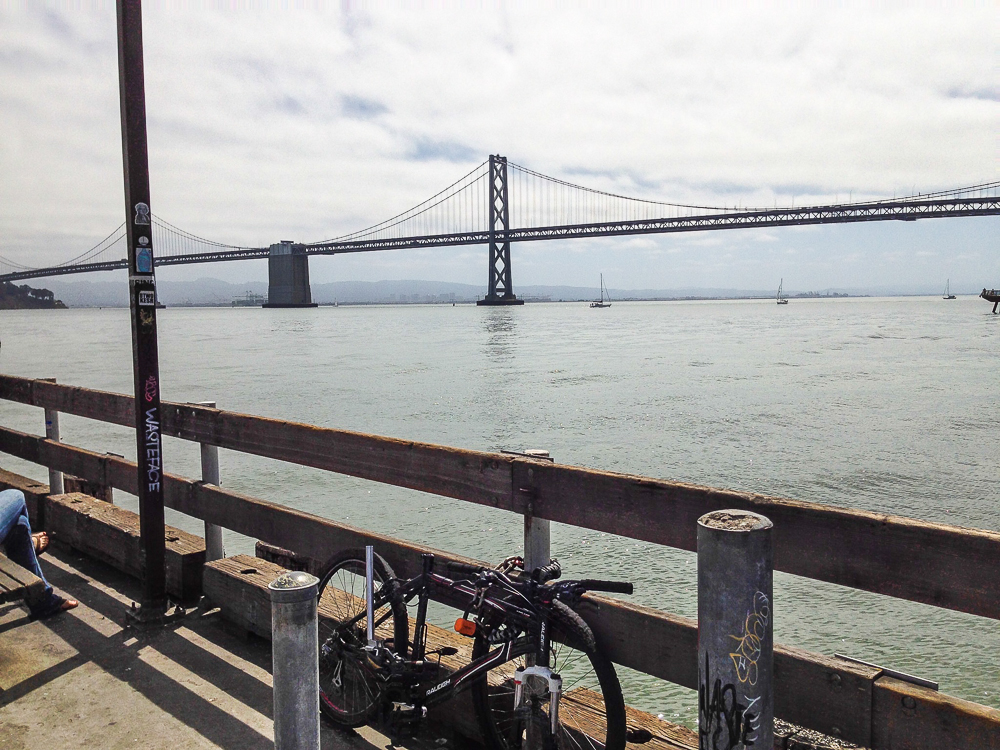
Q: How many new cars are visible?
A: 0